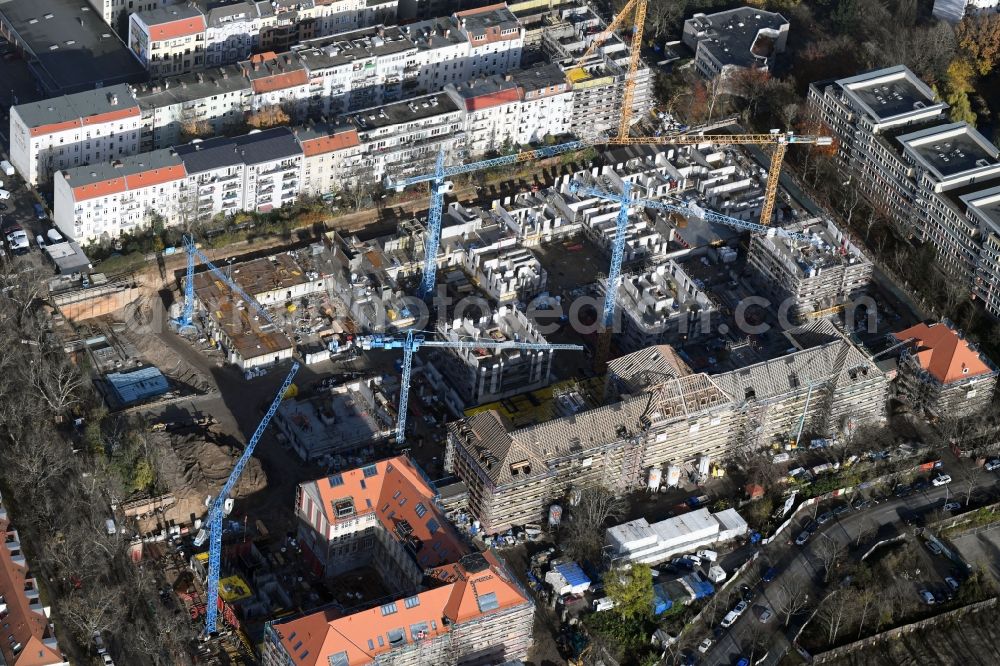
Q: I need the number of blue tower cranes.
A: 5